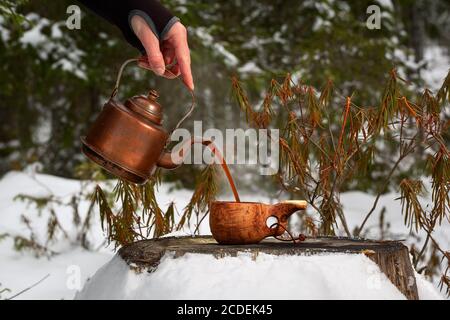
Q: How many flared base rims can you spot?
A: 1